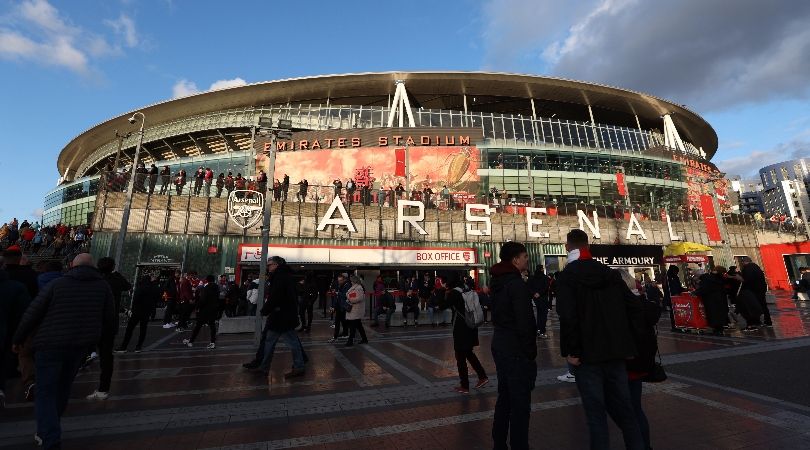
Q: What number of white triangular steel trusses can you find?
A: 2